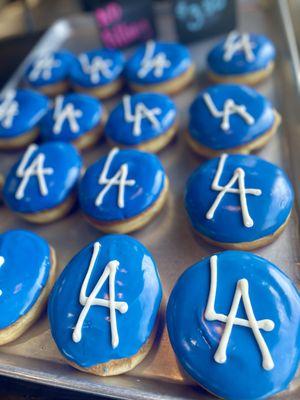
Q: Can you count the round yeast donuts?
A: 14